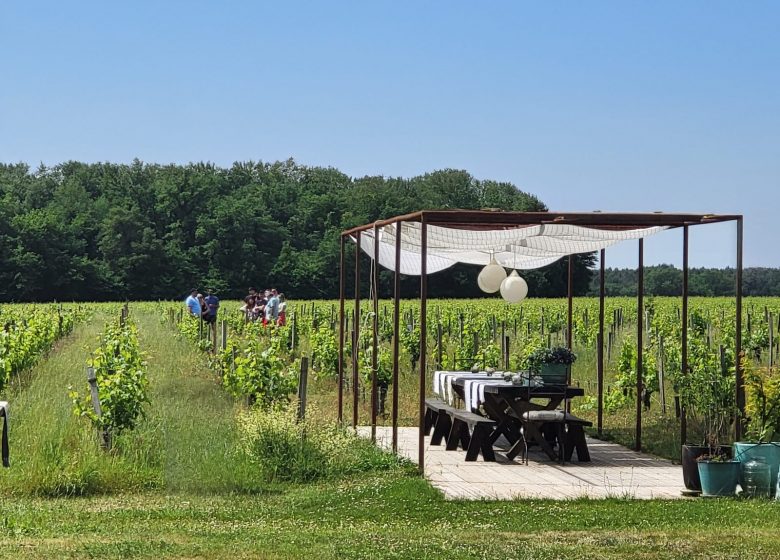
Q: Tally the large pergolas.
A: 1